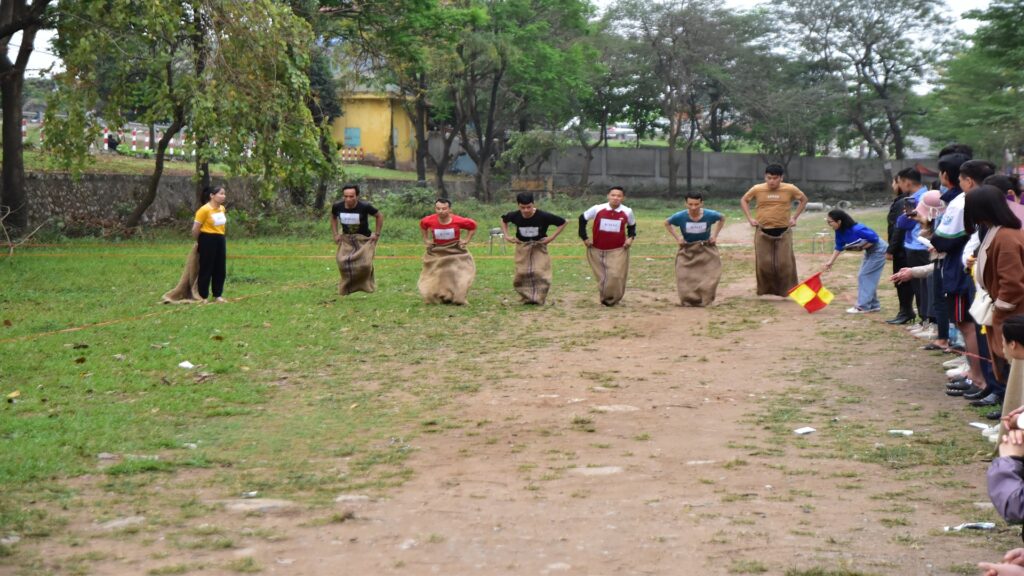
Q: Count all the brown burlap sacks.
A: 7